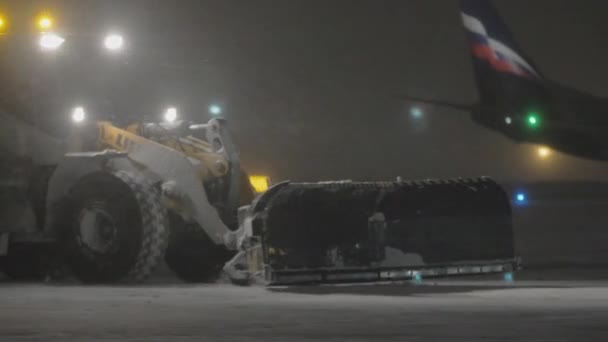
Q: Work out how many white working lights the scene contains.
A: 4